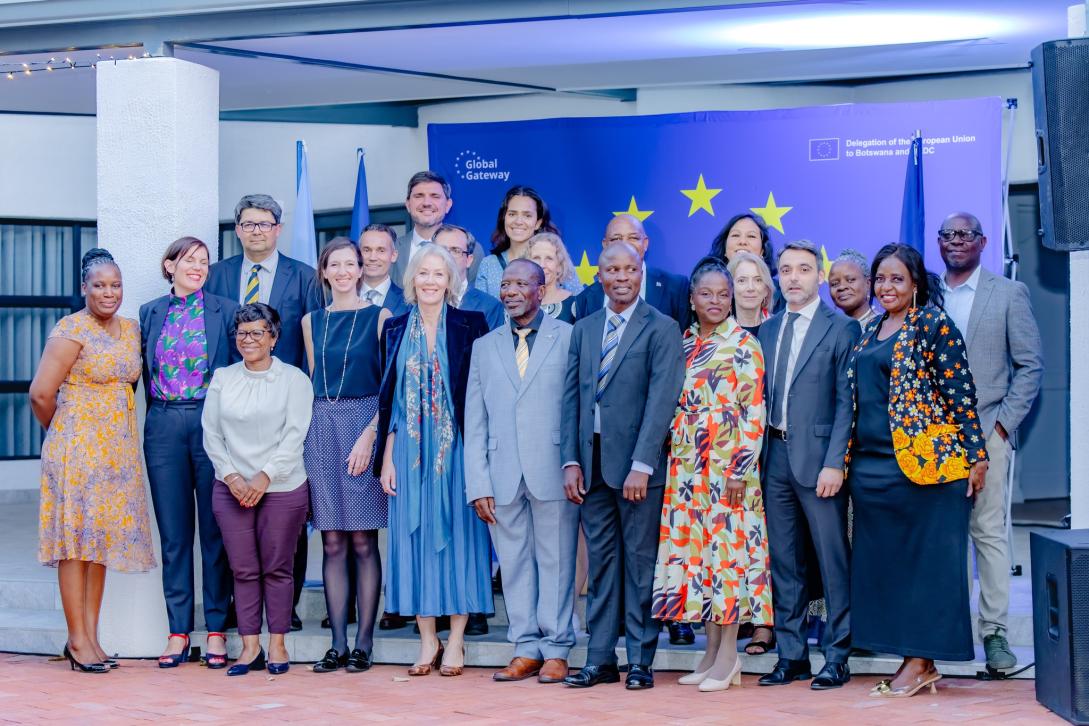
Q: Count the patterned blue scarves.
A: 1